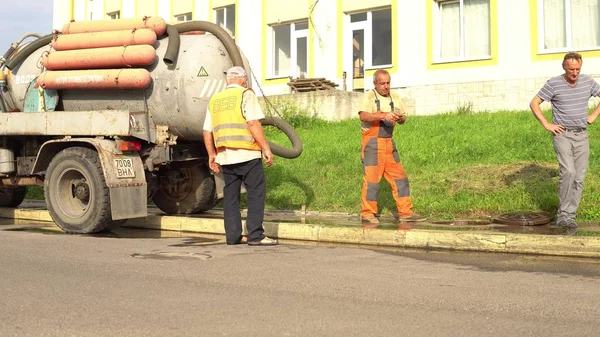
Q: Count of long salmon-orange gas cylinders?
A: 4